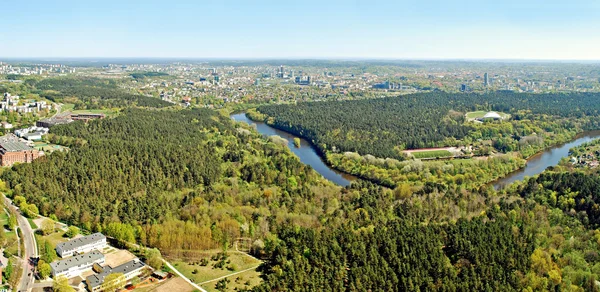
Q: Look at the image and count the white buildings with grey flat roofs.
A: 3